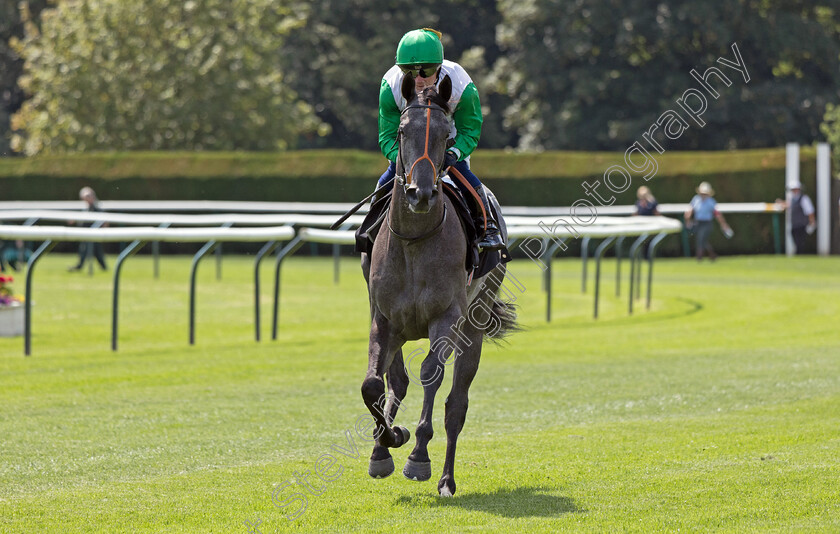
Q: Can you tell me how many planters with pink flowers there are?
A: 1